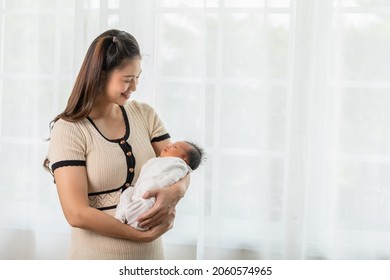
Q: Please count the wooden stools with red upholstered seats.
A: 0